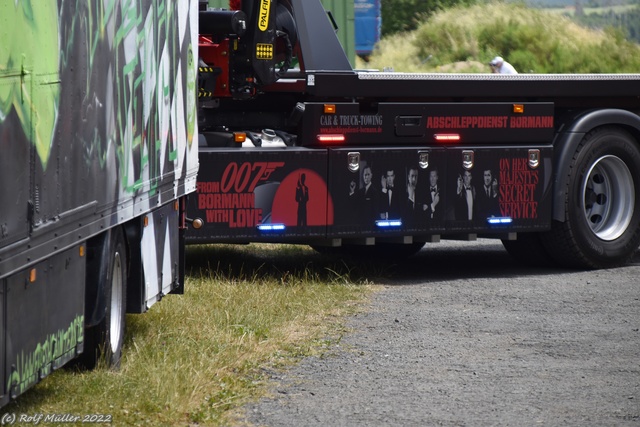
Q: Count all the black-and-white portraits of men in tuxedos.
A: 6